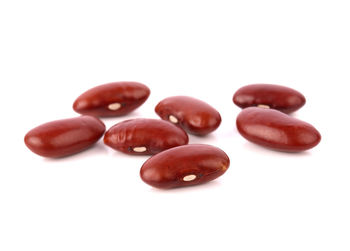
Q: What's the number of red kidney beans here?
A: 7